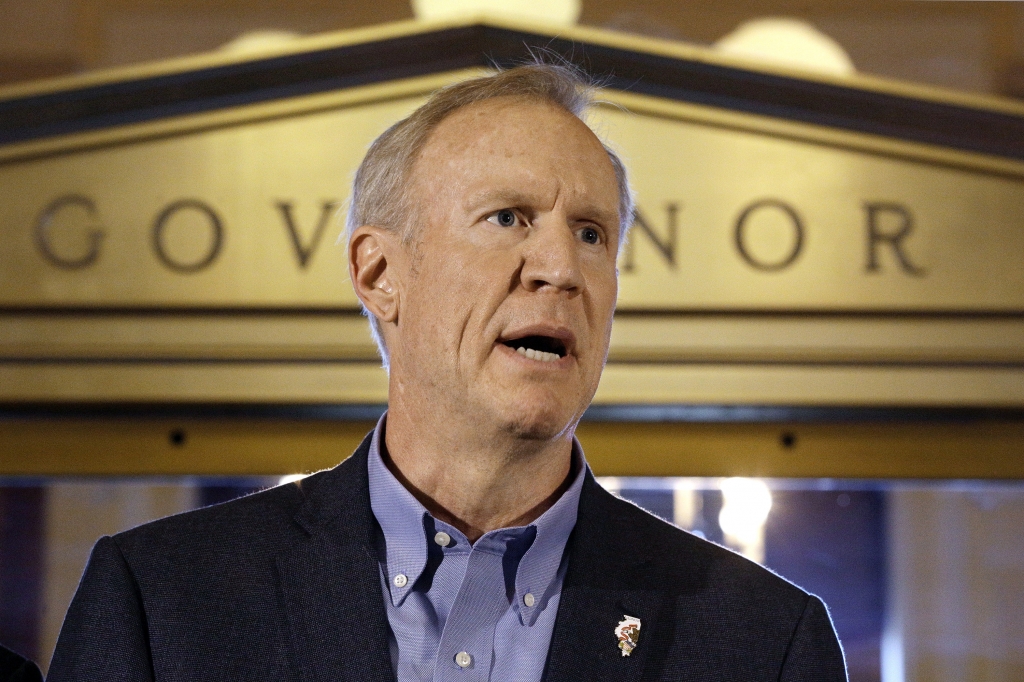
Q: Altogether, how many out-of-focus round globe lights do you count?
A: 3